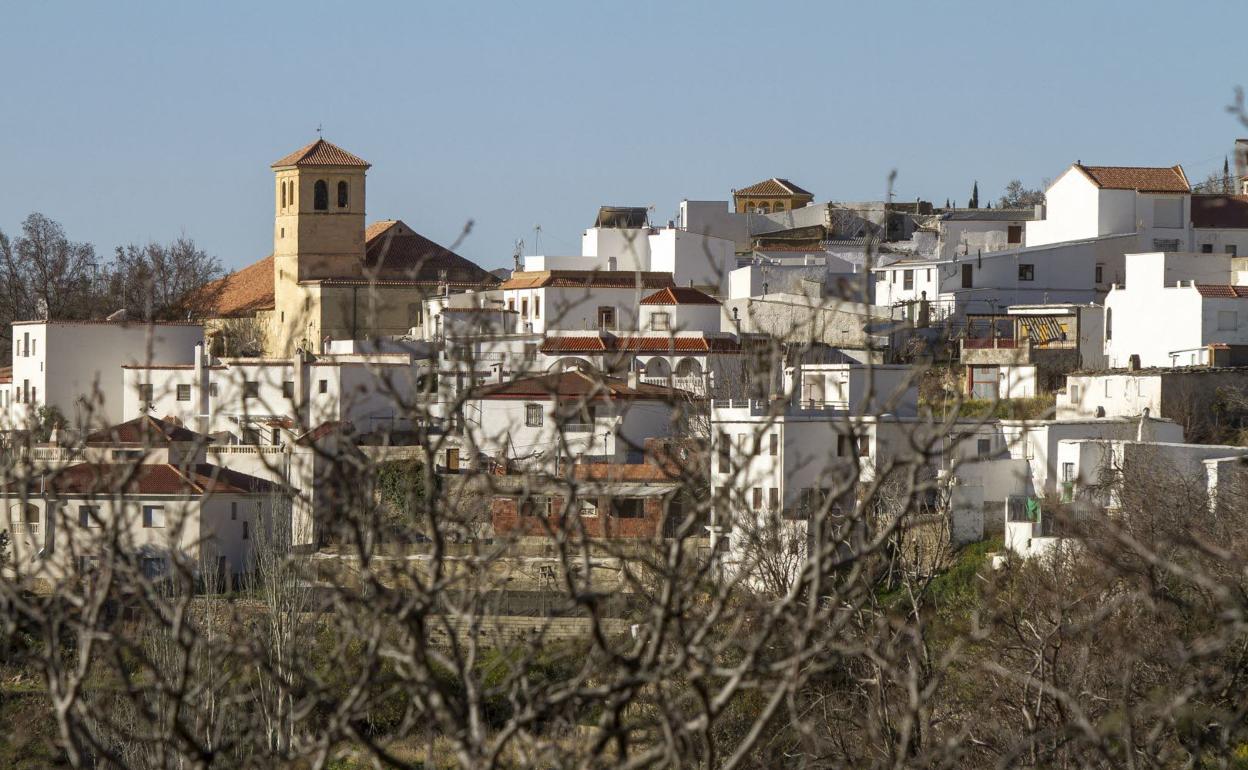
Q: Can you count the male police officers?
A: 0